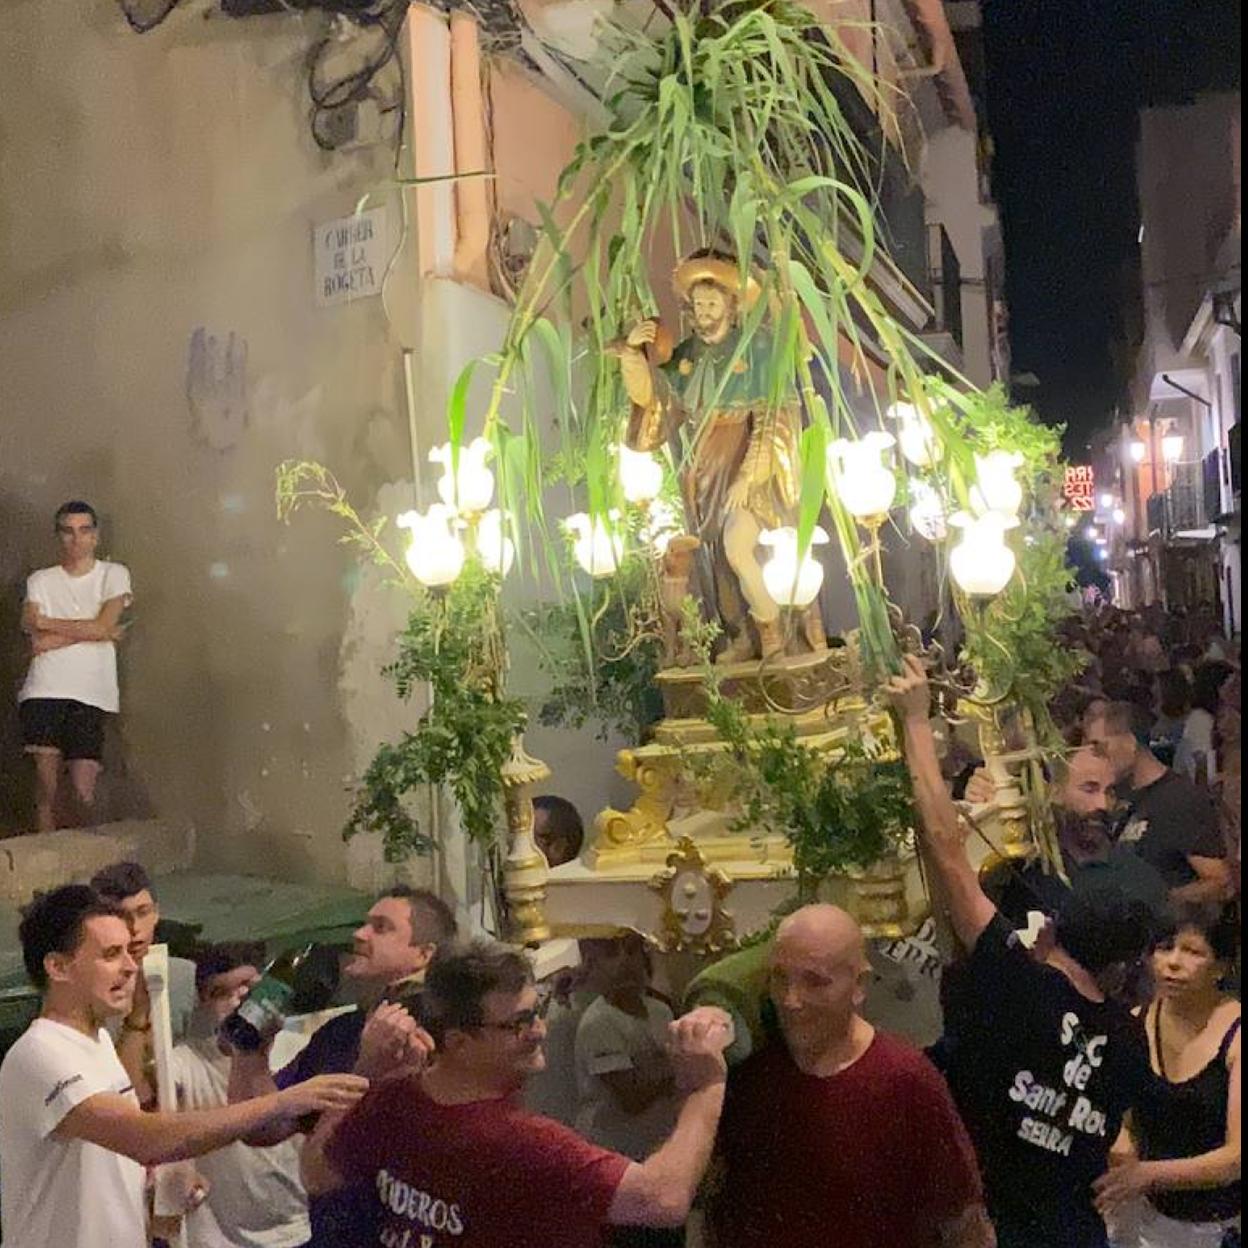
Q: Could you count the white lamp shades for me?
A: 12